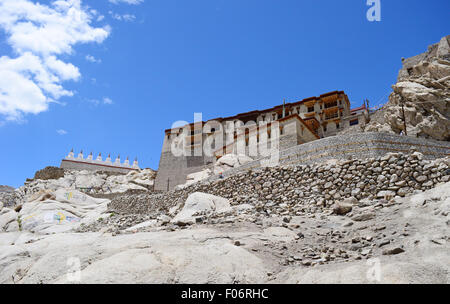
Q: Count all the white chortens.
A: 8